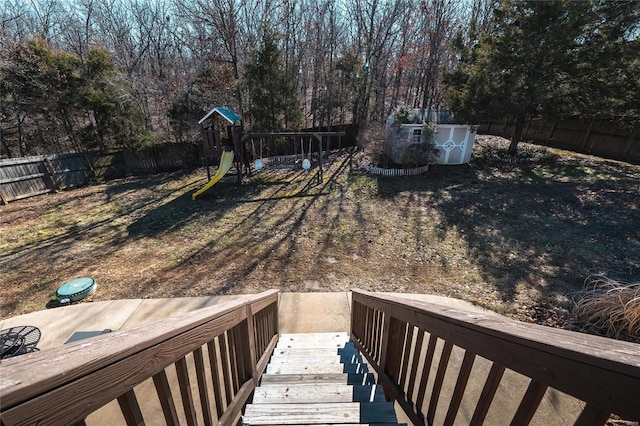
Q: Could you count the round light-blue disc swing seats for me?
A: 2